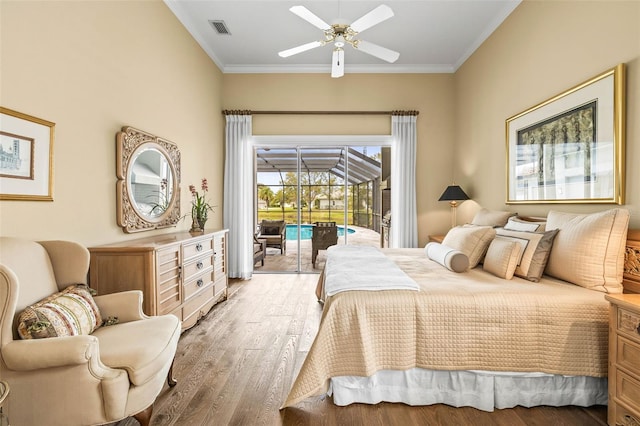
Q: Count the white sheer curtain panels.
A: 2